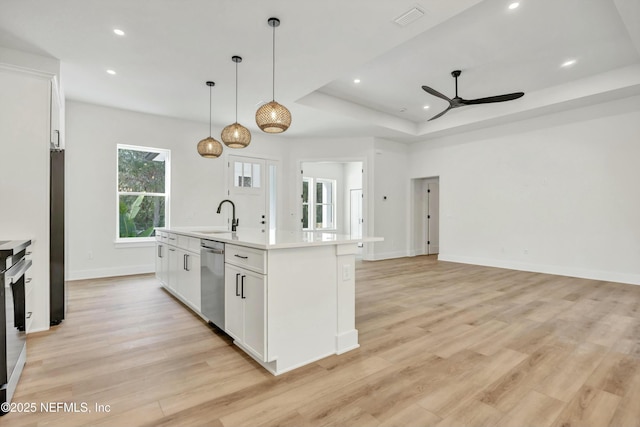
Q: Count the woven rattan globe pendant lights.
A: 3